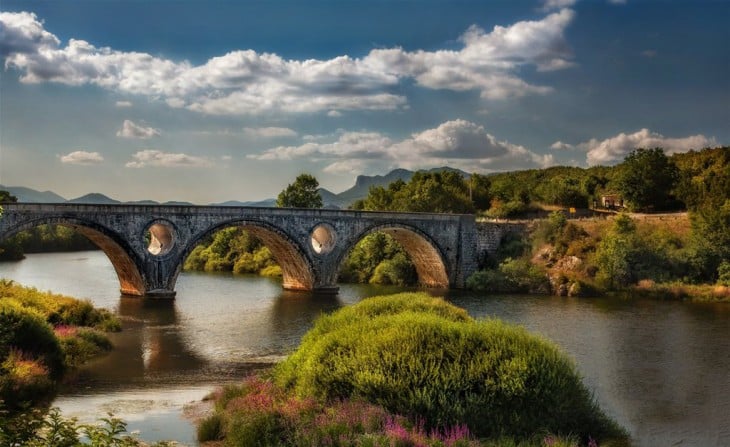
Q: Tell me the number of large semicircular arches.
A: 3